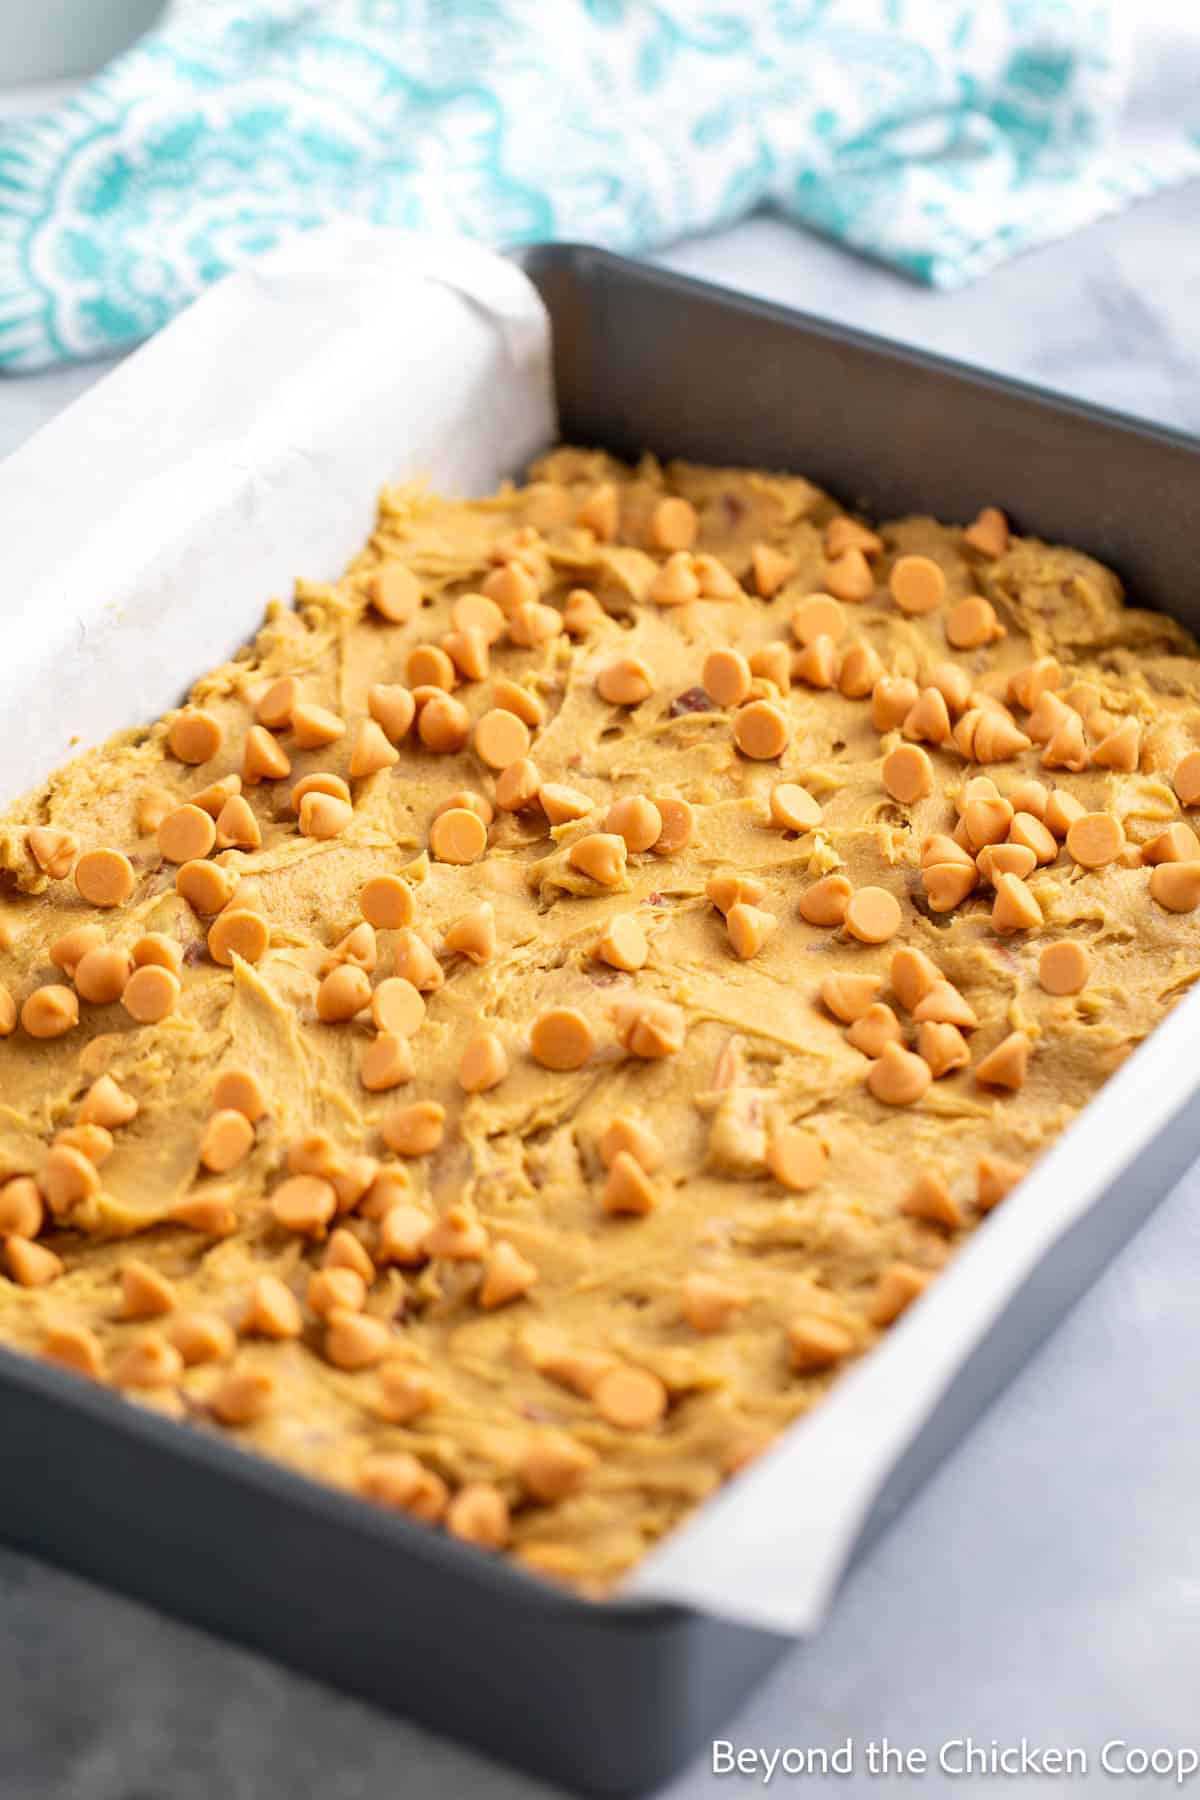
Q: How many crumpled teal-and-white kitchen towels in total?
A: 1